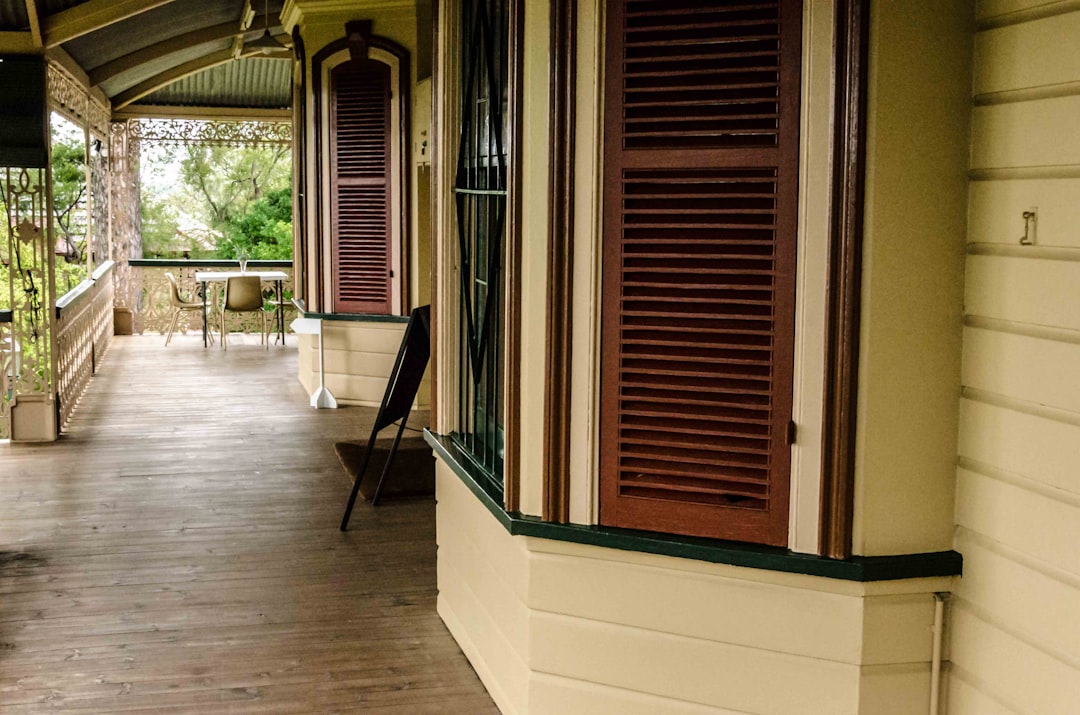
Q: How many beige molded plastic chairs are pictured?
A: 3